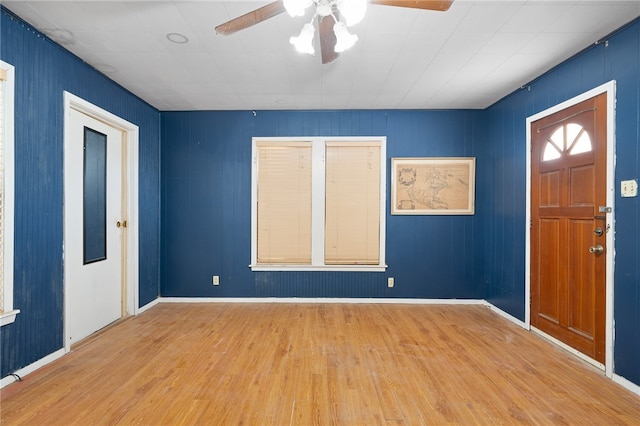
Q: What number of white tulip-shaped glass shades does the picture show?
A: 4